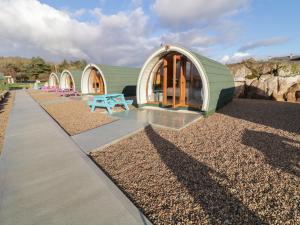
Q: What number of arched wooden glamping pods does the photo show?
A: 4